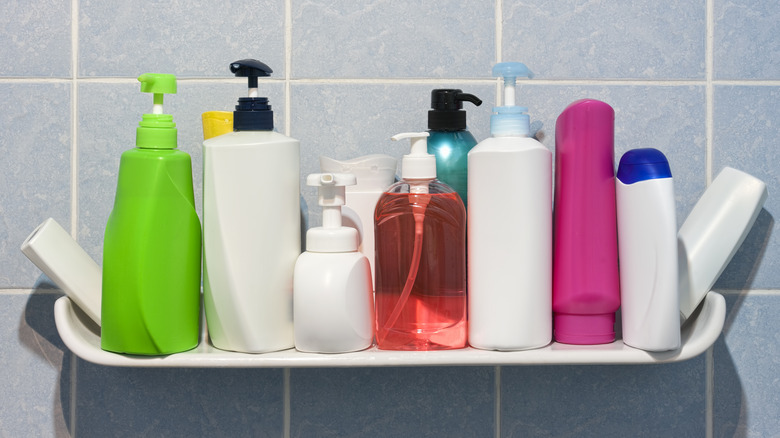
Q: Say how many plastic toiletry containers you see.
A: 12